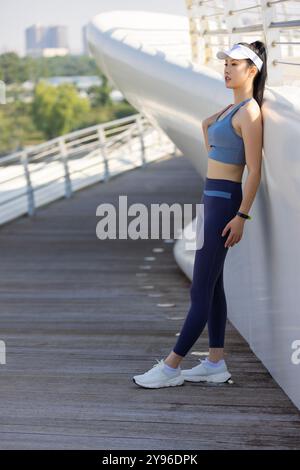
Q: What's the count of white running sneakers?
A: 2